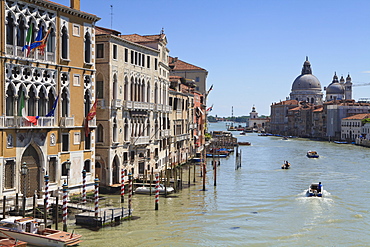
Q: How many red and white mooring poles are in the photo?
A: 7